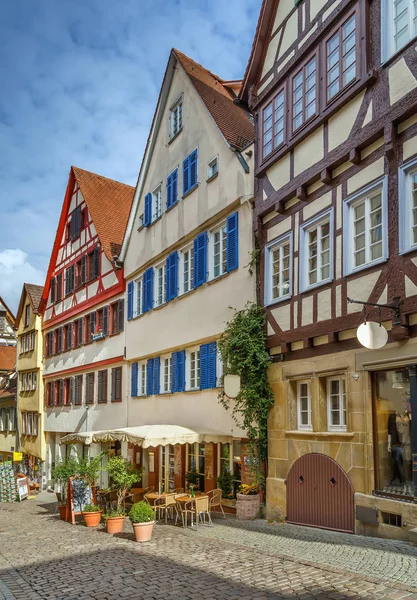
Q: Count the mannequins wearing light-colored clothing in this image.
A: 1